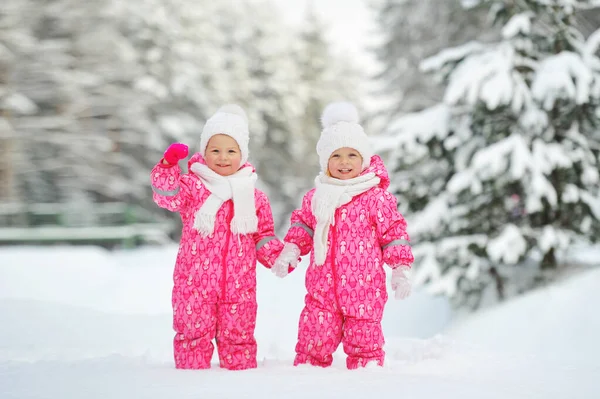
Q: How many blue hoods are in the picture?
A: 0